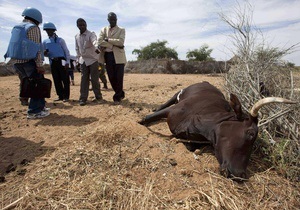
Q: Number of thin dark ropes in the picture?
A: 1